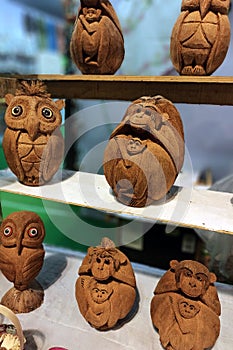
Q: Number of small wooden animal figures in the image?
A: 7